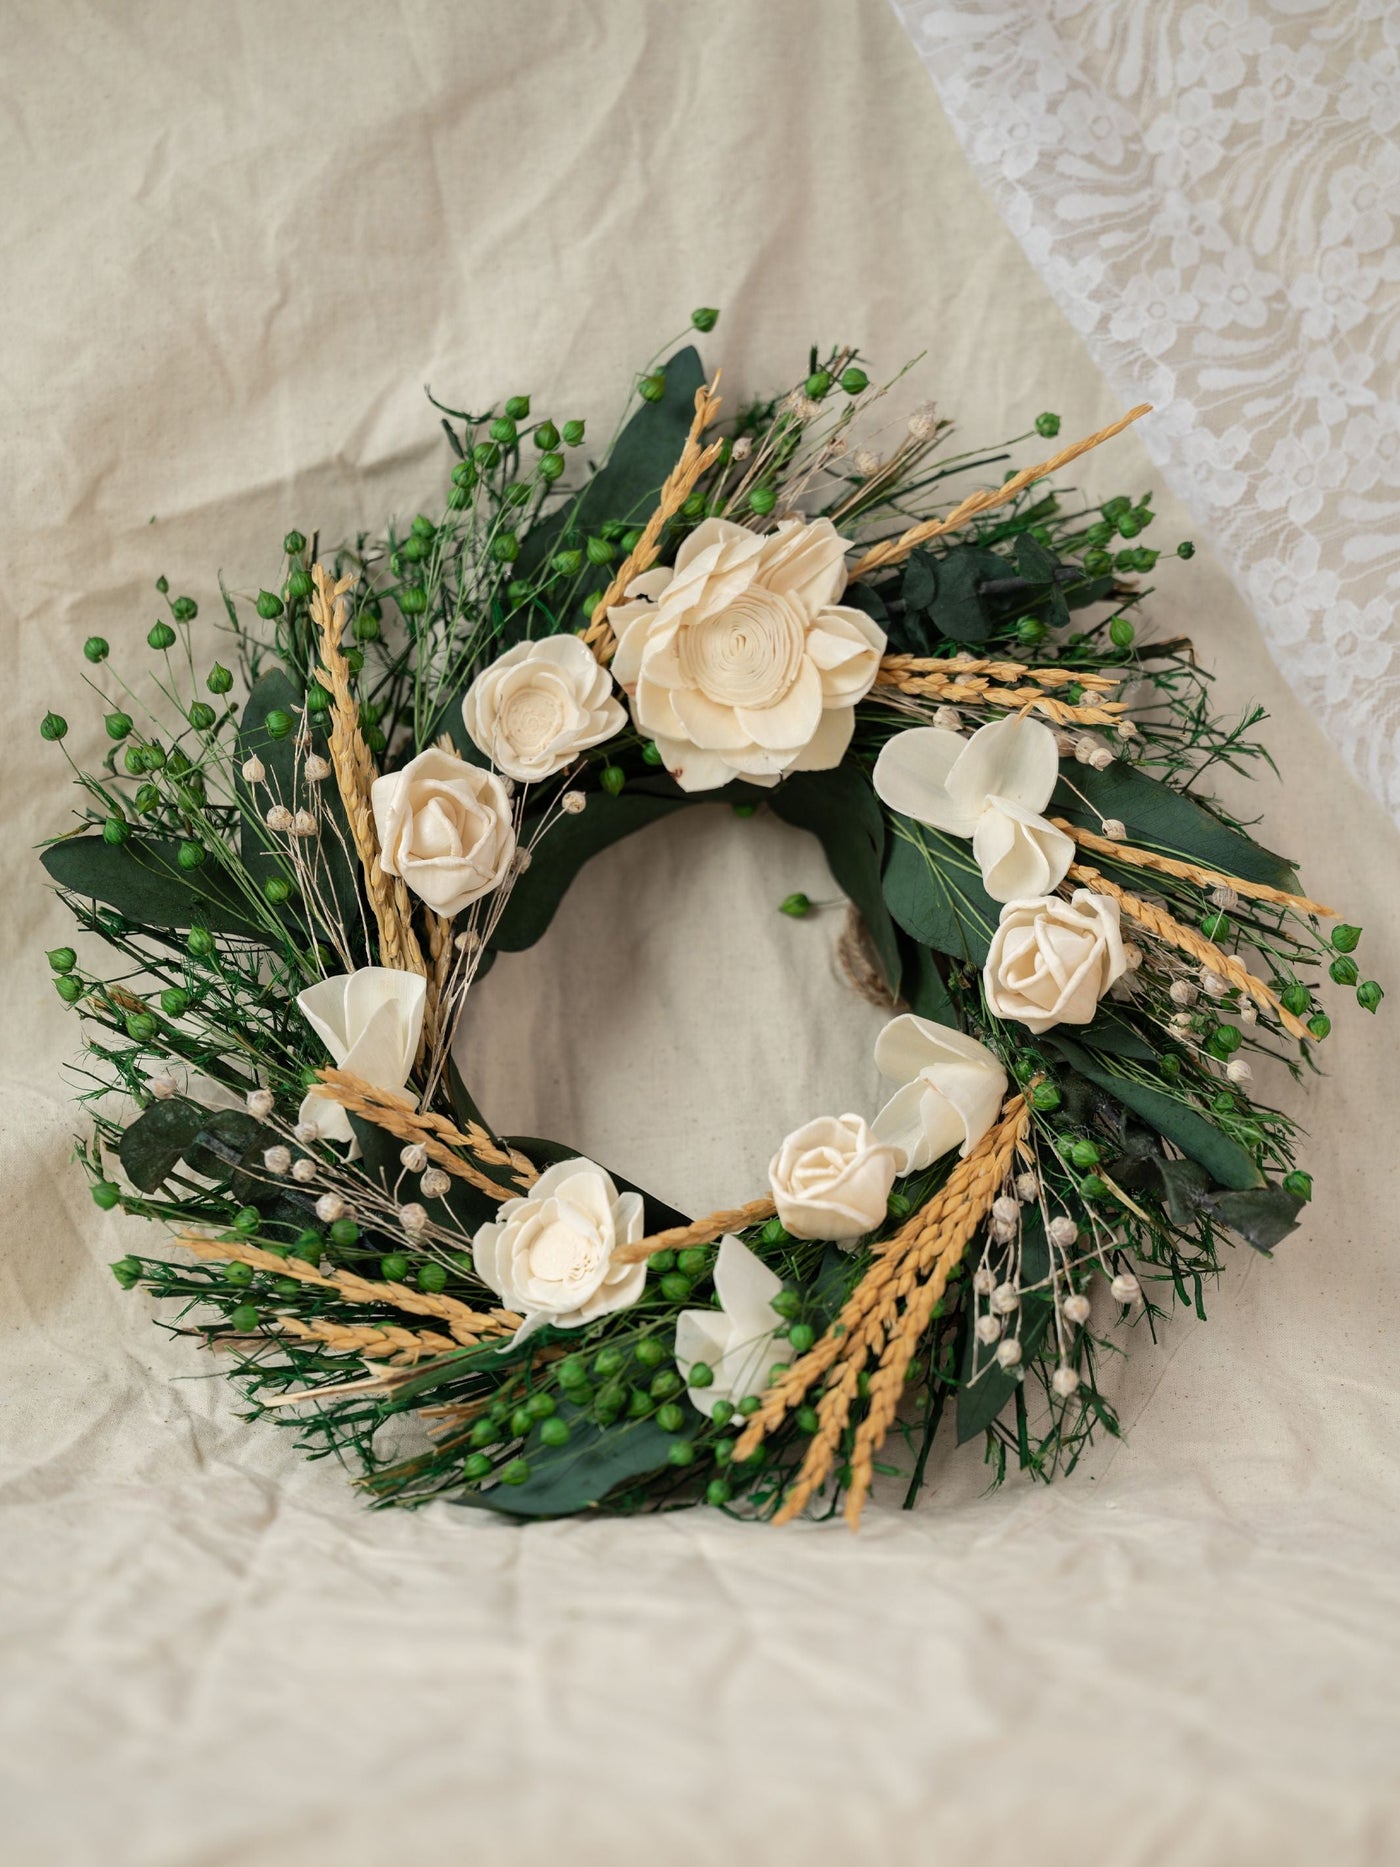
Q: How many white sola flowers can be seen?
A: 10